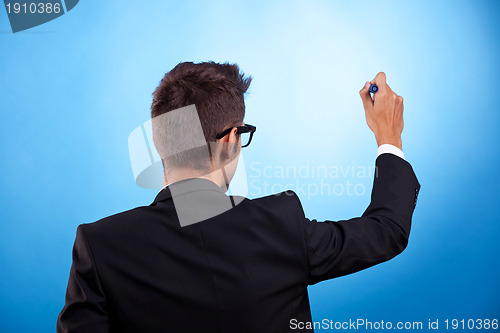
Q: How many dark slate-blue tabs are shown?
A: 2